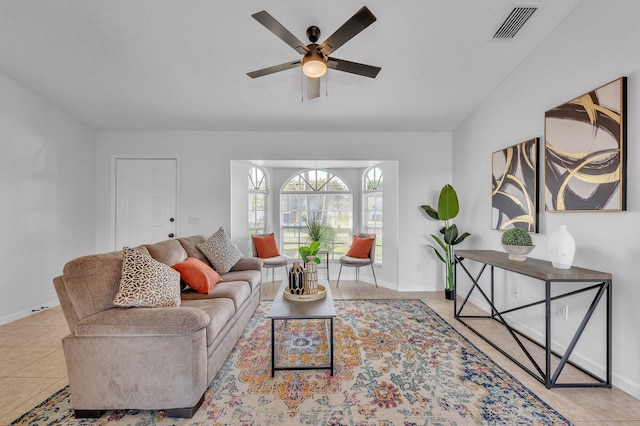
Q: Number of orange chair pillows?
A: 2